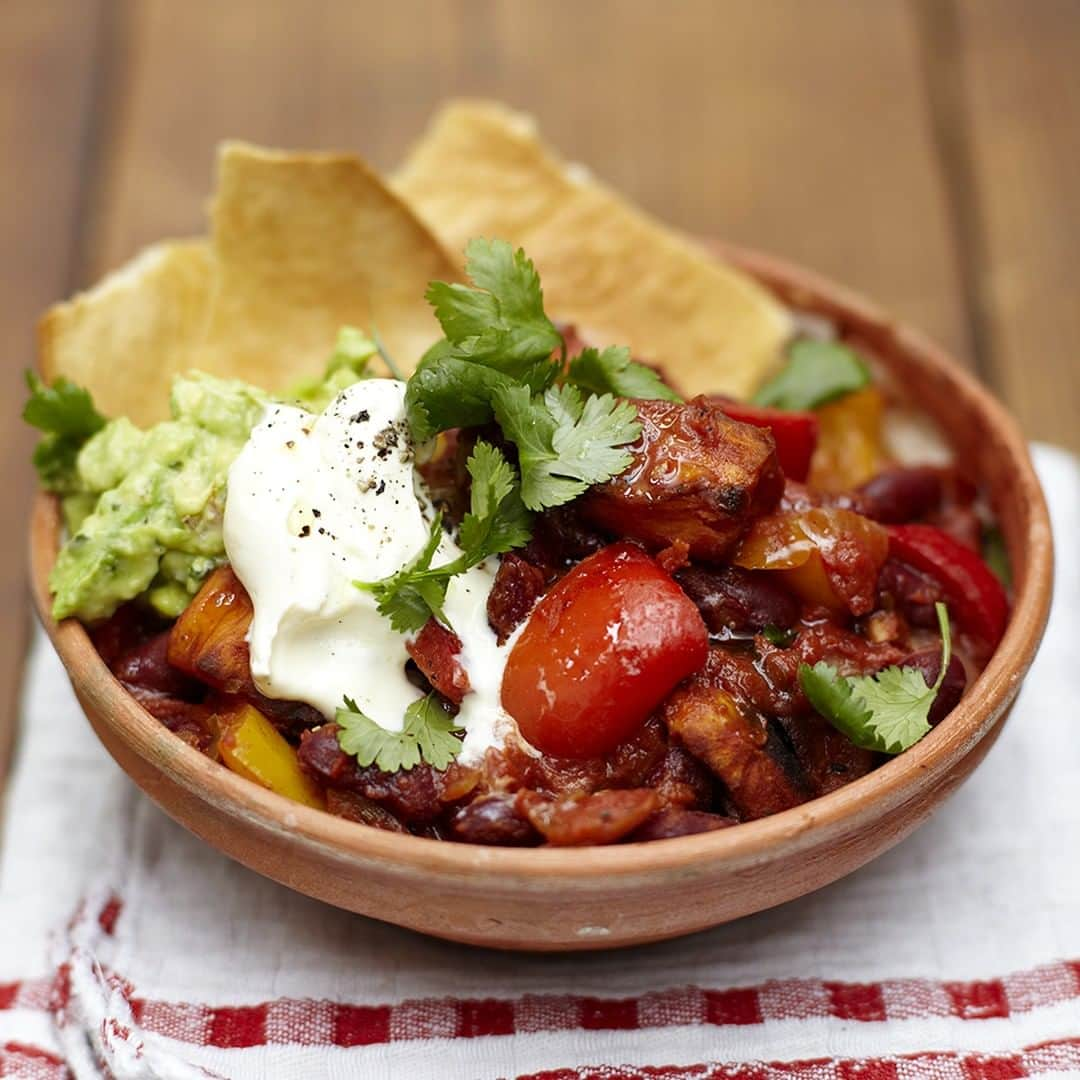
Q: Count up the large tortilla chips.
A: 3